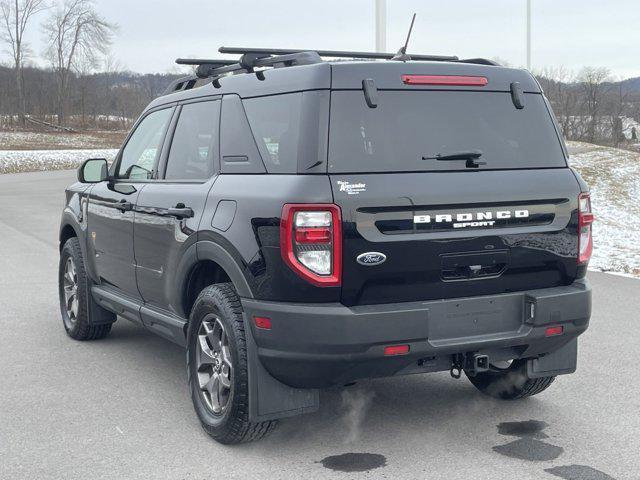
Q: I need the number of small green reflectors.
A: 0